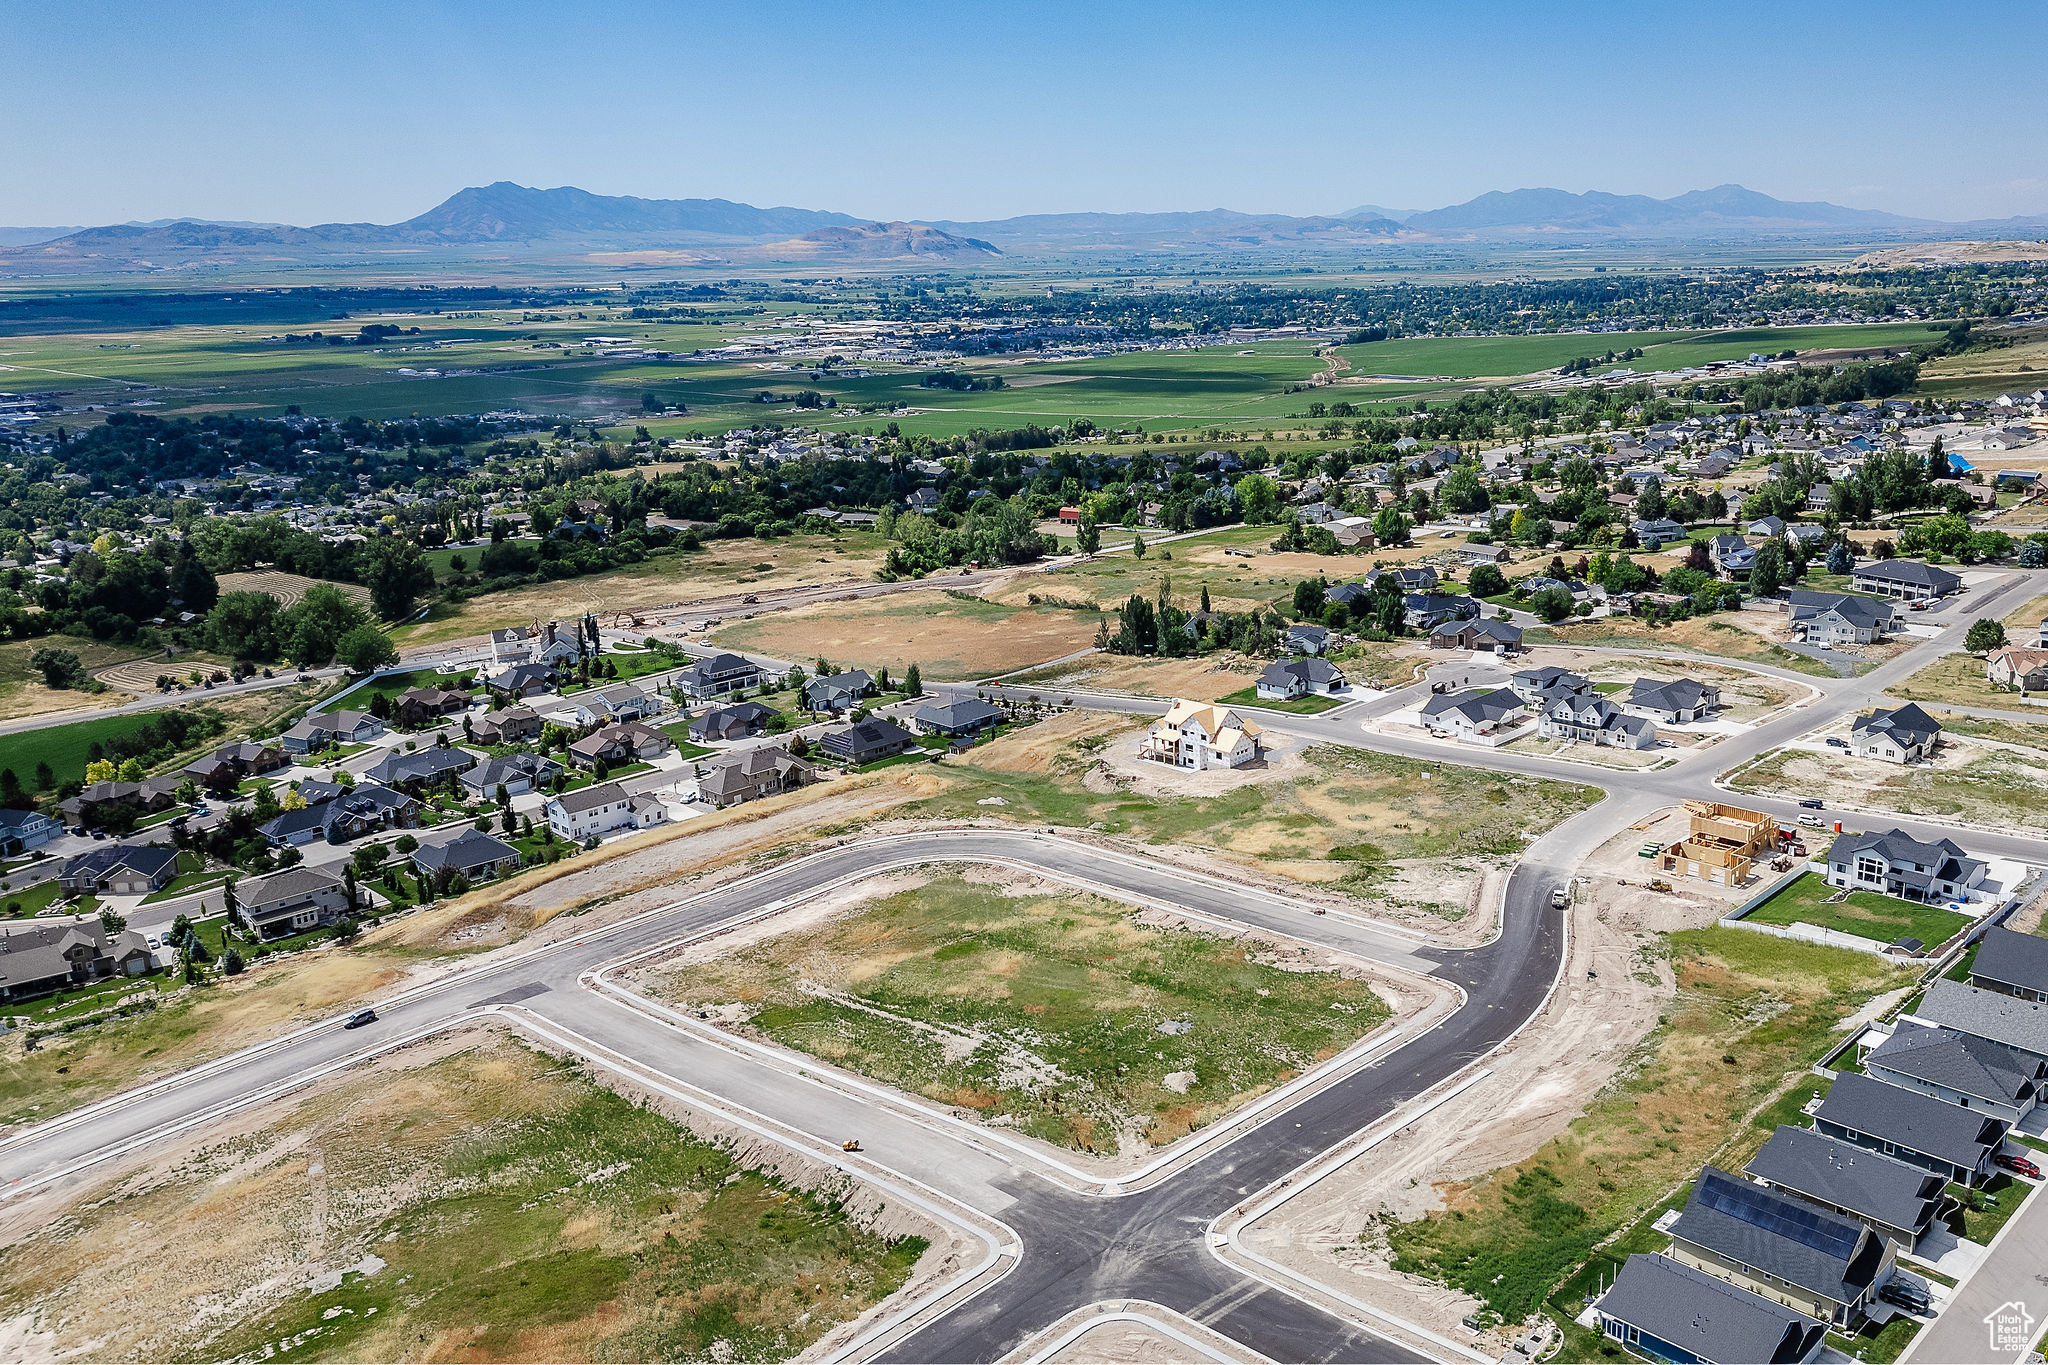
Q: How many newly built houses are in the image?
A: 2